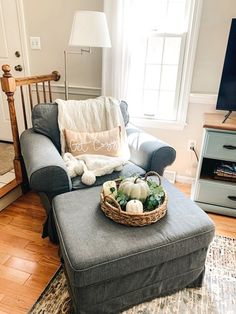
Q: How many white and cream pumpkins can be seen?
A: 3